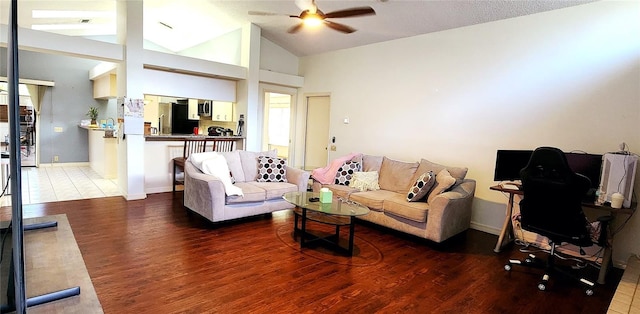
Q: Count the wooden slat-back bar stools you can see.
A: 2